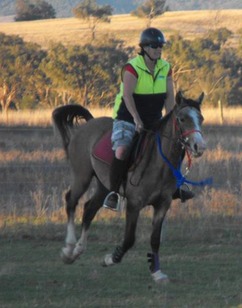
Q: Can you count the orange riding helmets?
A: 0